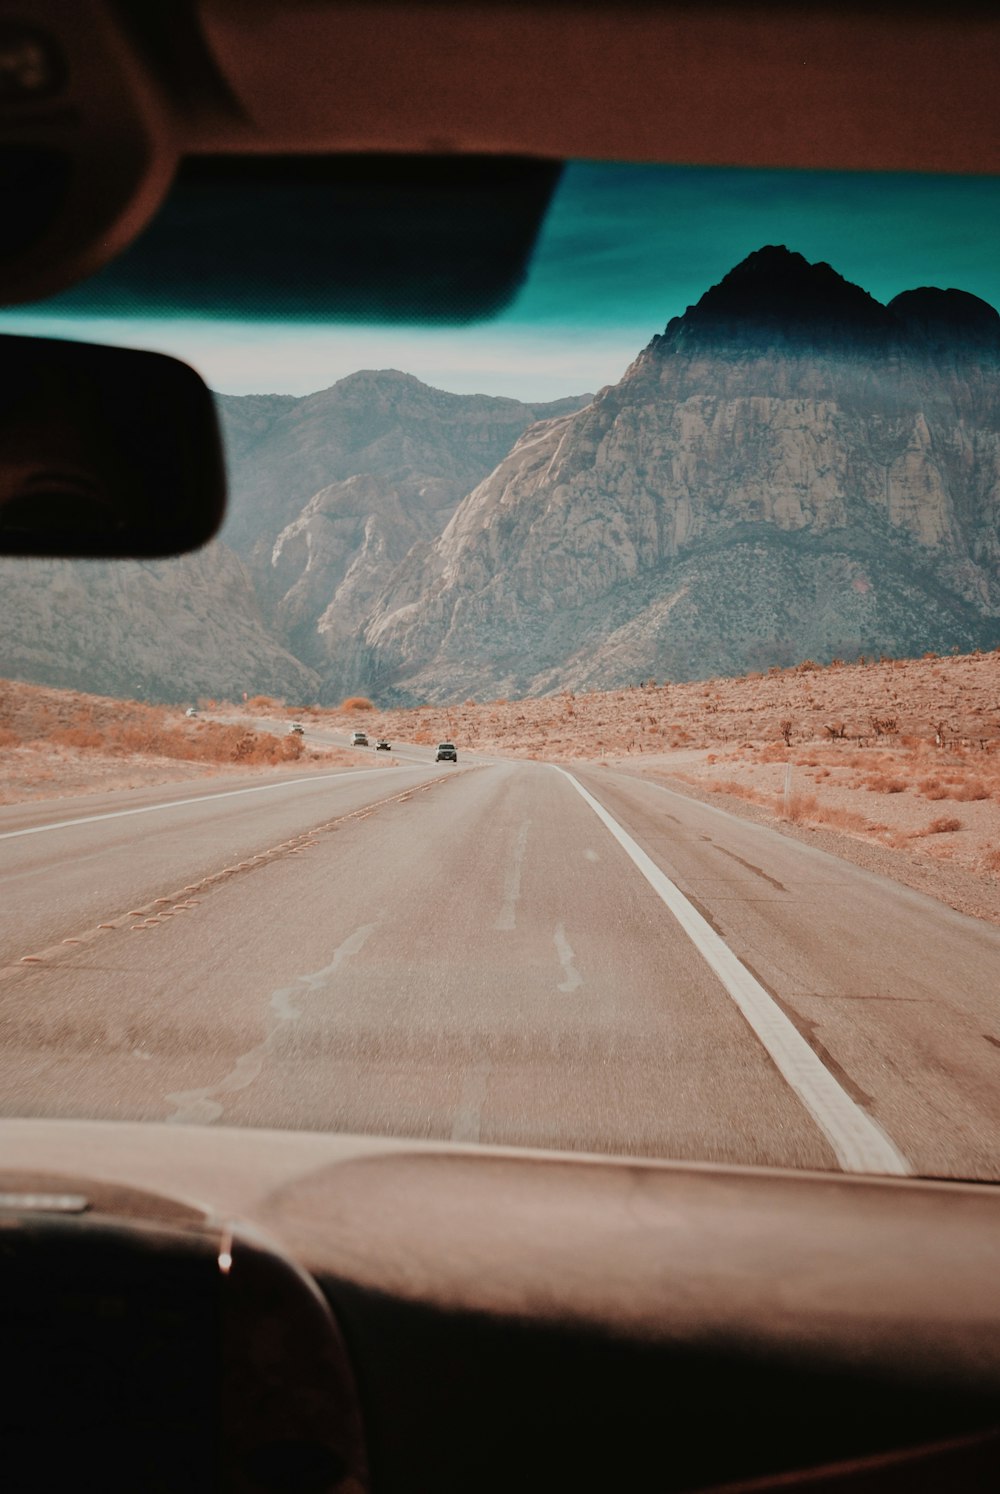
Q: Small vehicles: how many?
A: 5